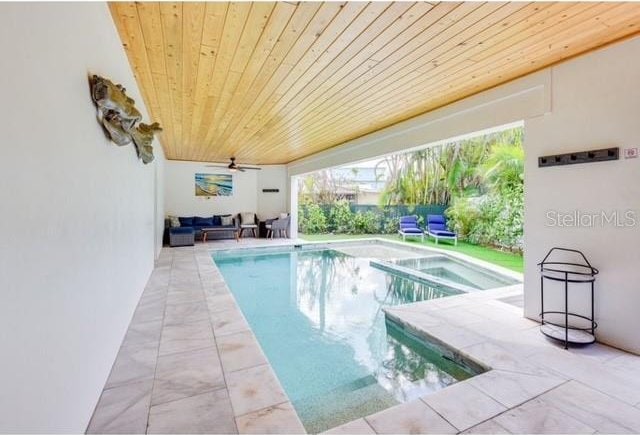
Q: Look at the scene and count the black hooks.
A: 5